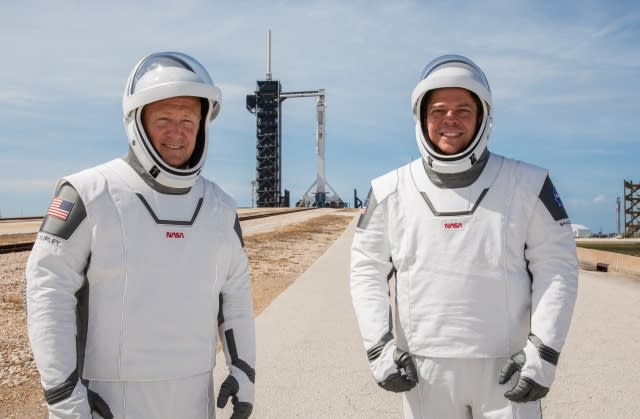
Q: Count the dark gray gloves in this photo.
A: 4